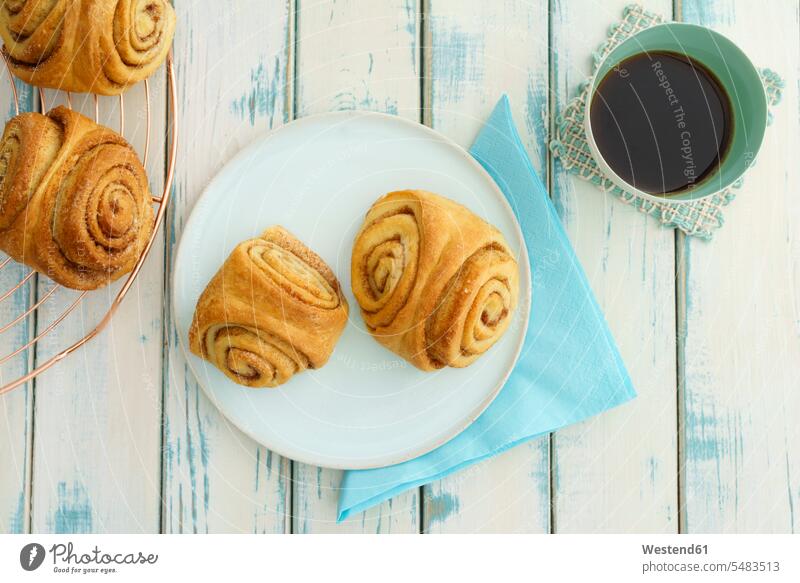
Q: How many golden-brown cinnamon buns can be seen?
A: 4